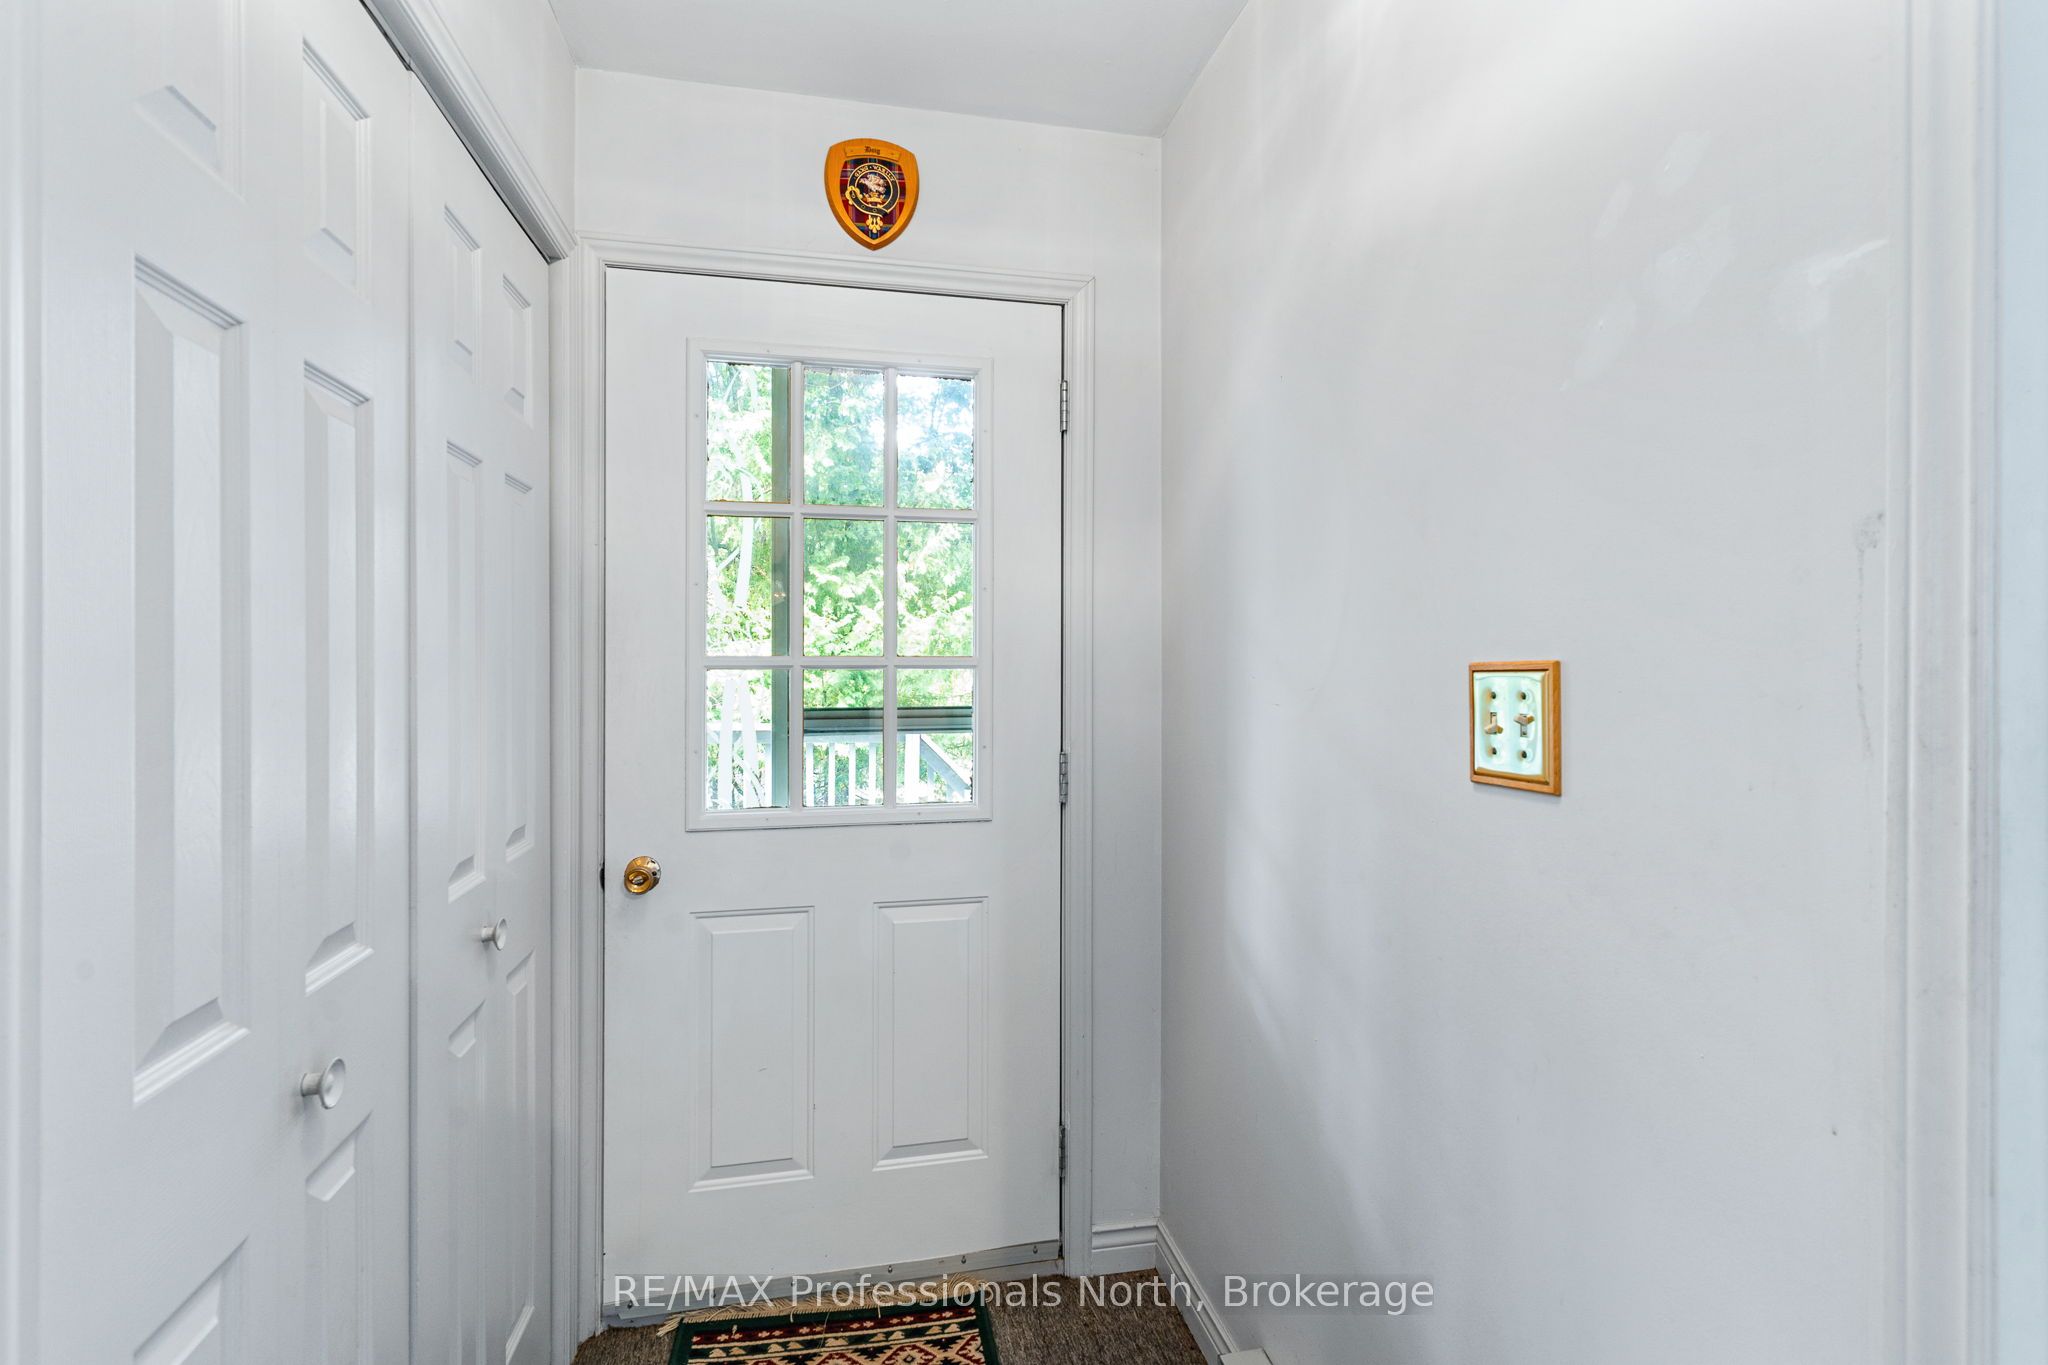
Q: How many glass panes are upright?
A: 9